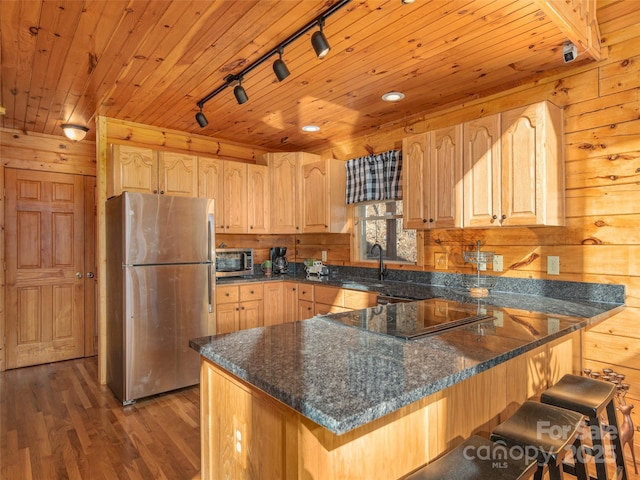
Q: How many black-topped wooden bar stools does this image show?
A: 3